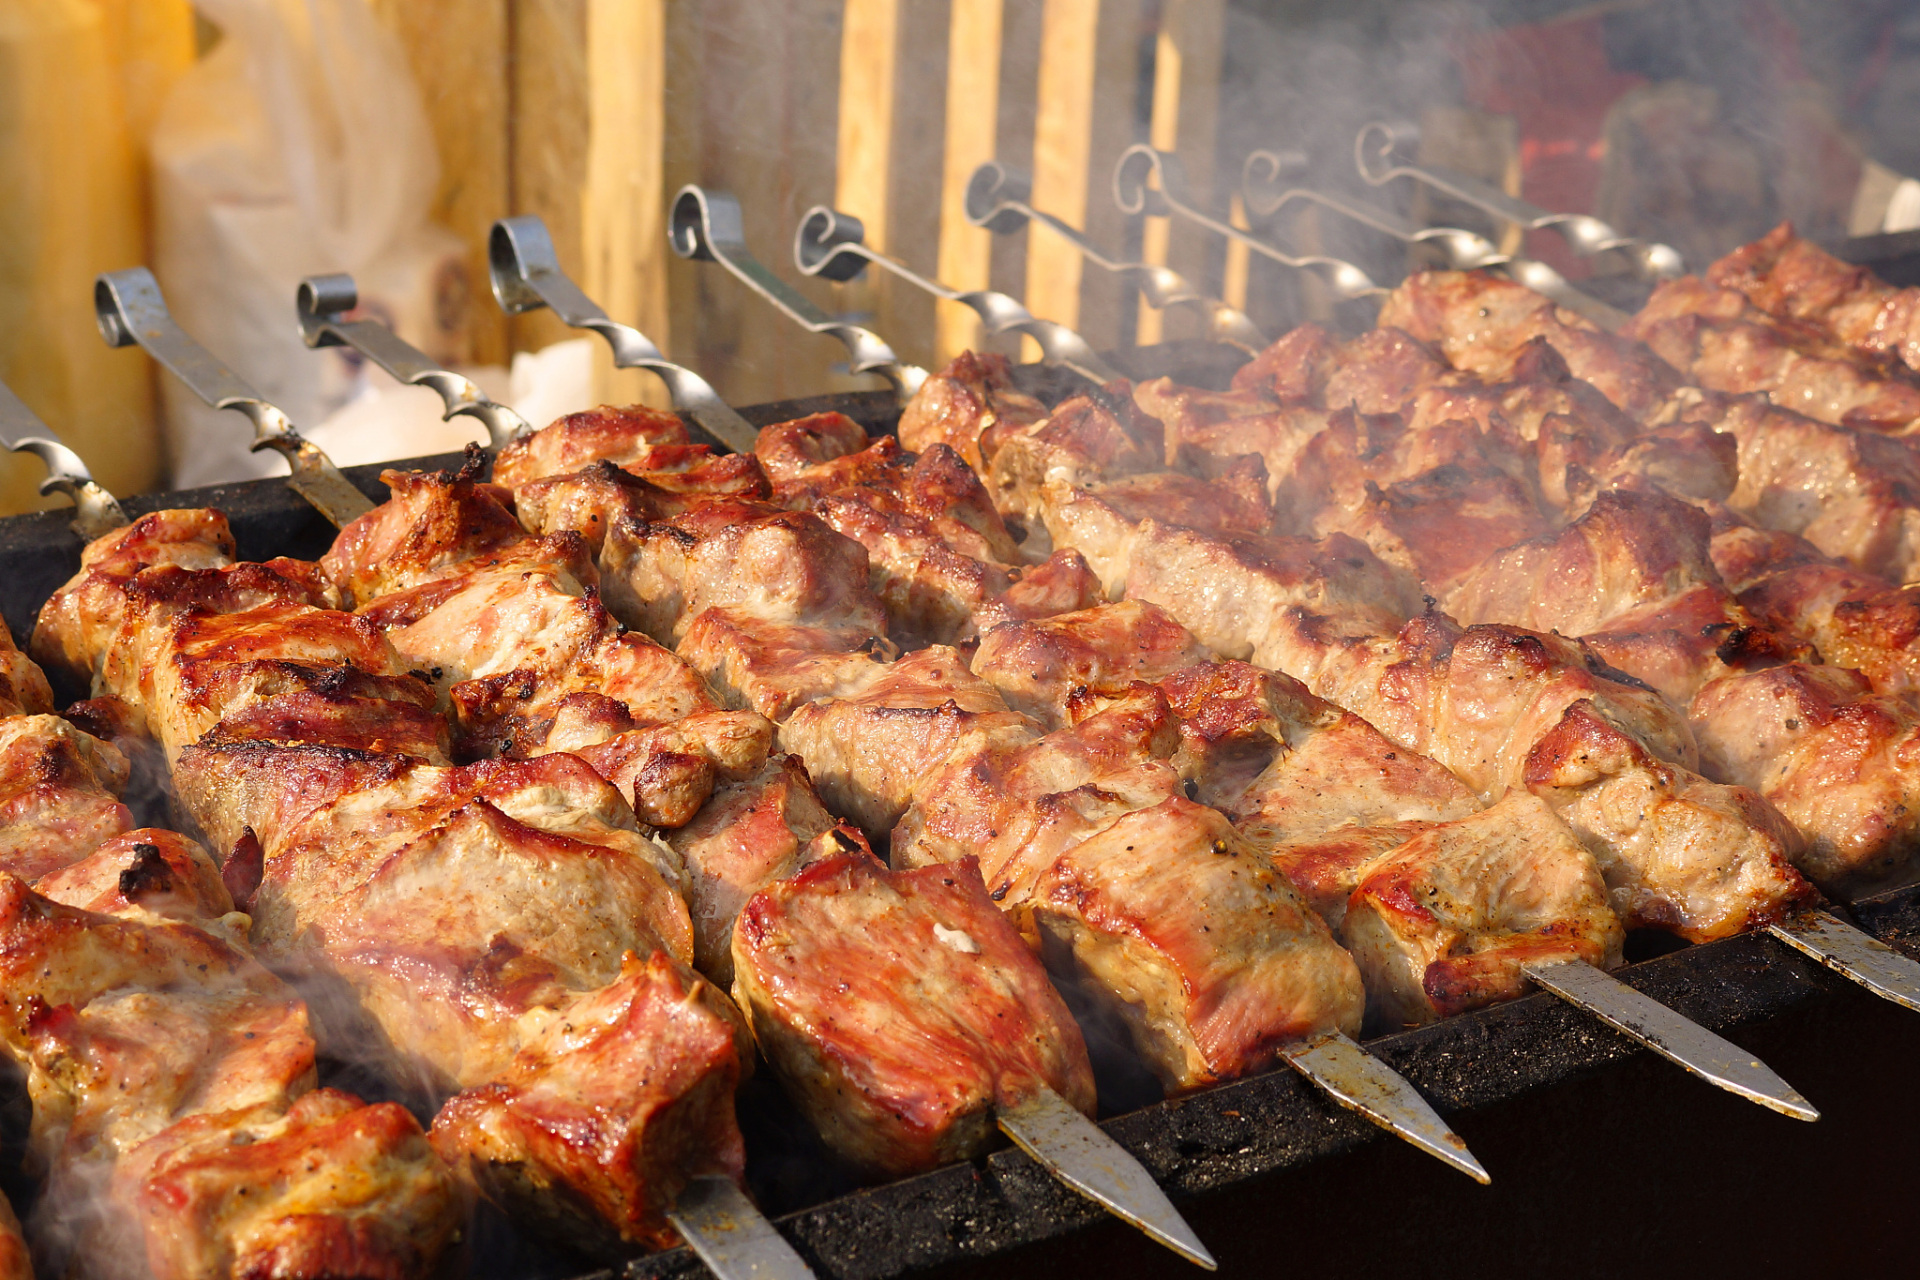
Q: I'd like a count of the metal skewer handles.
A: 10